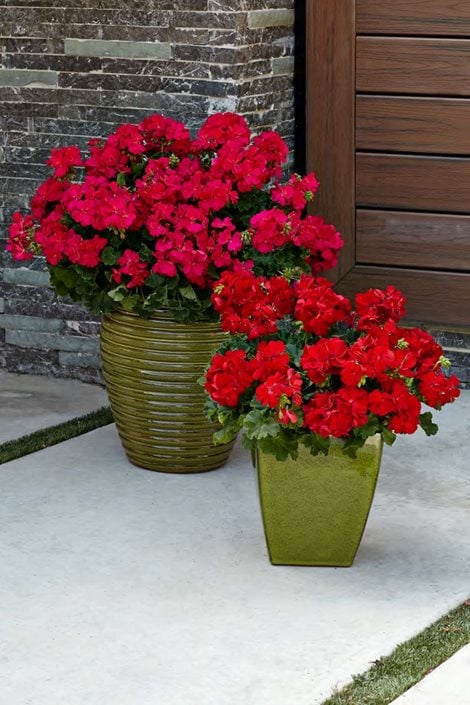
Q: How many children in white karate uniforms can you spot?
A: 0